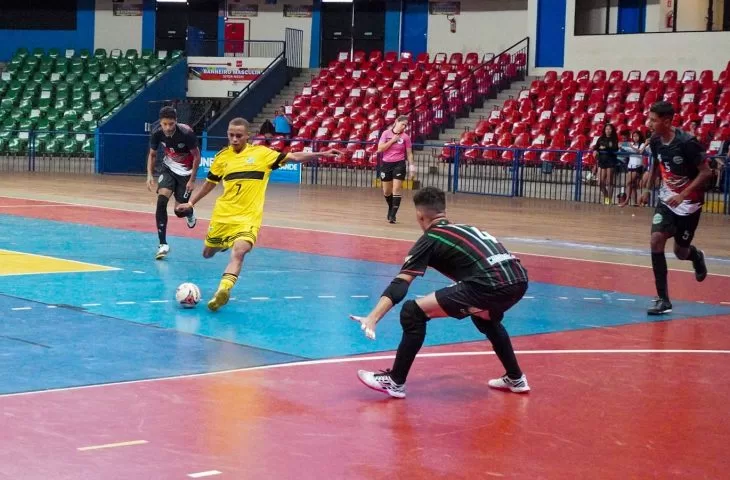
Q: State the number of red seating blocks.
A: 2